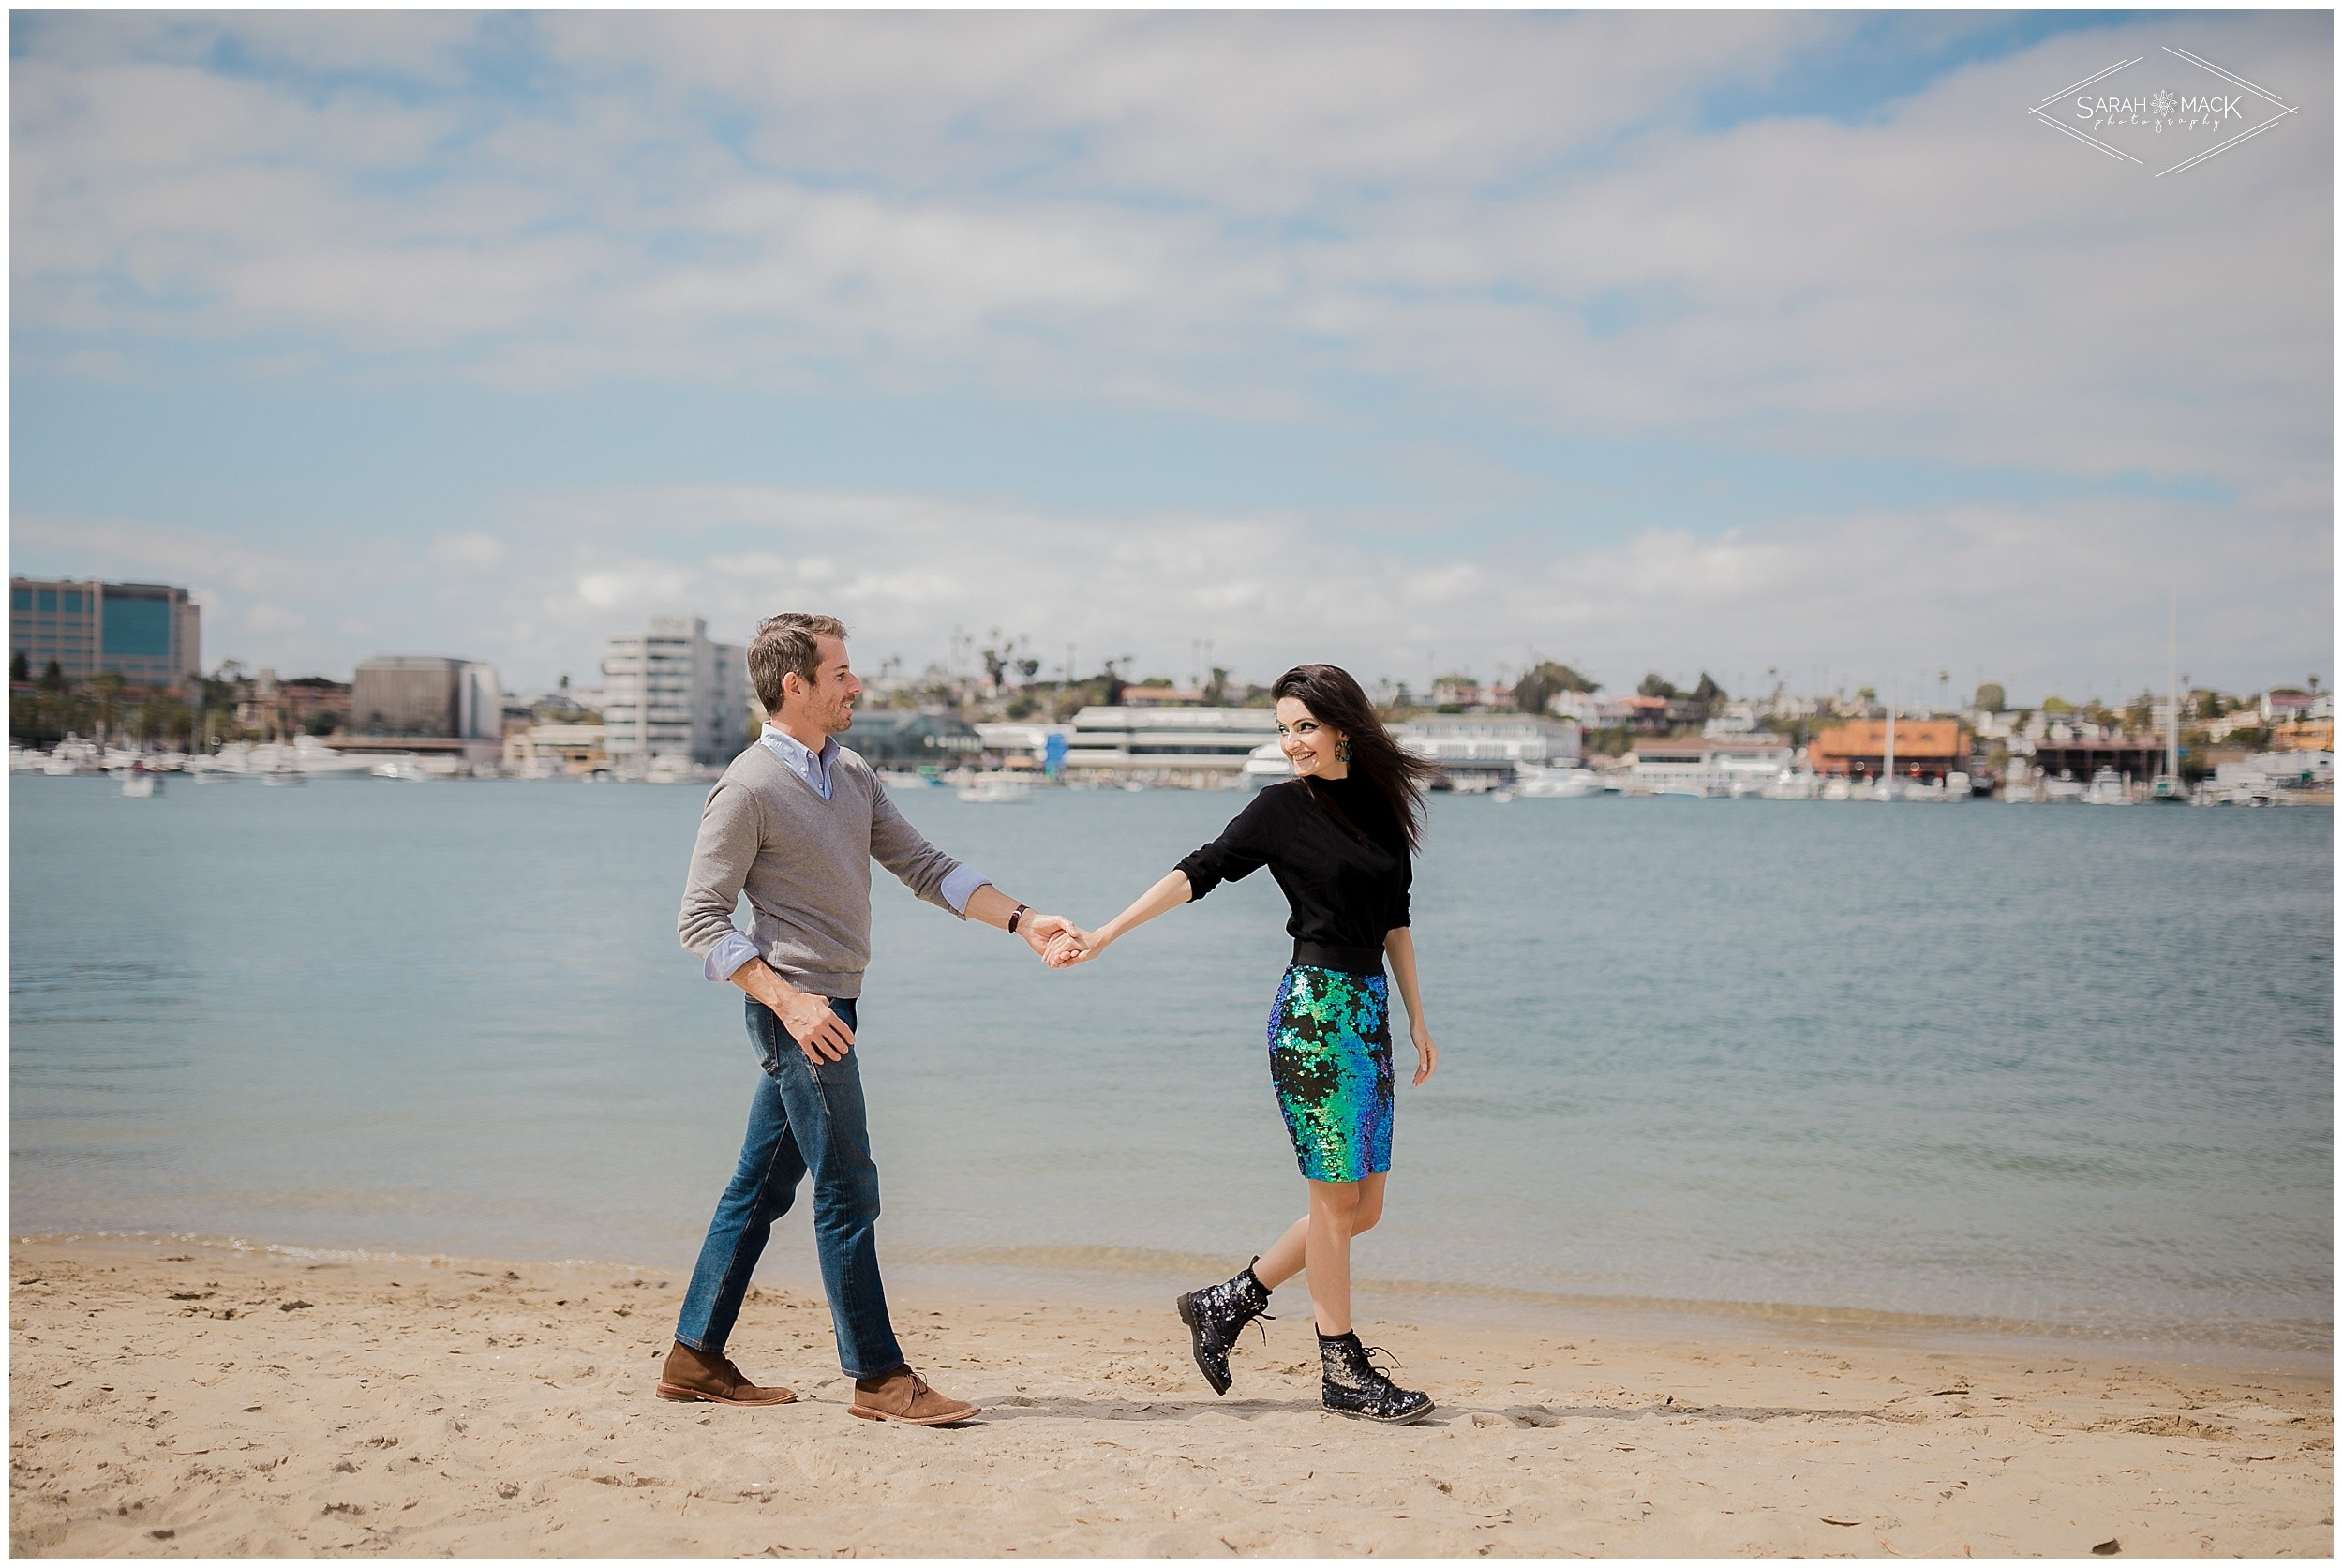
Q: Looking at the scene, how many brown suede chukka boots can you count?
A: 2